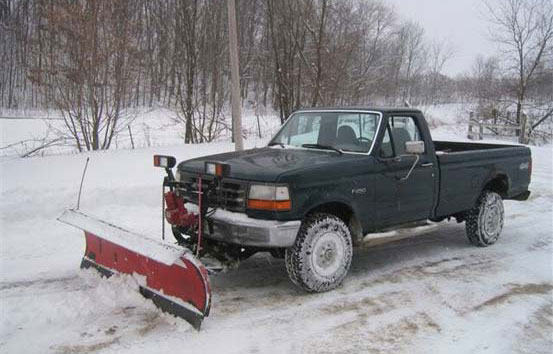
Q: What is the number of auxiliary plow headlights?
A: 2